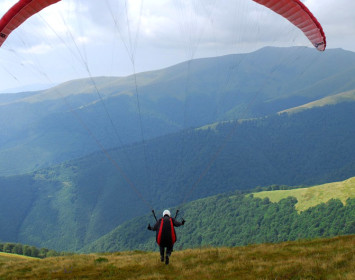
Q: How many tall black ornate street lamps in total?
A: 0